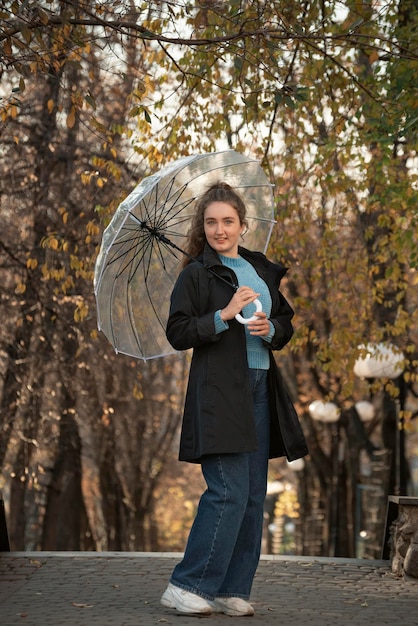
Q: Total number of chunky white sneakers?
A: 2